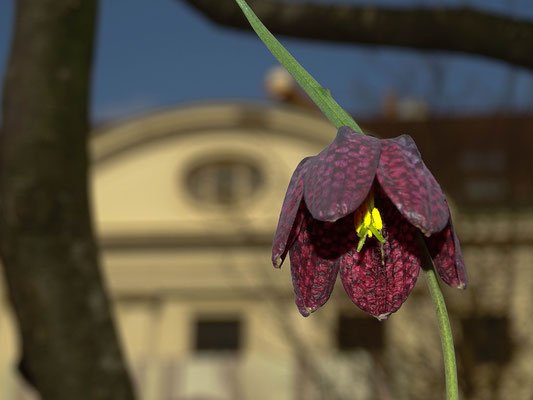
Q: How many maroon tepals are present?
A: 6